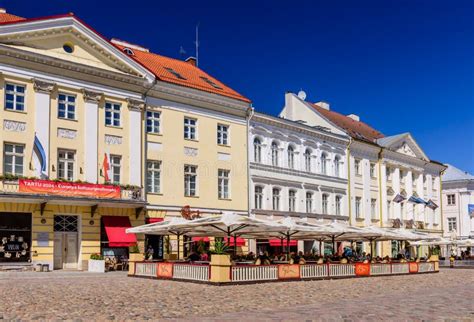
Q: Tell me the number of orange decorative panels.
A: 4